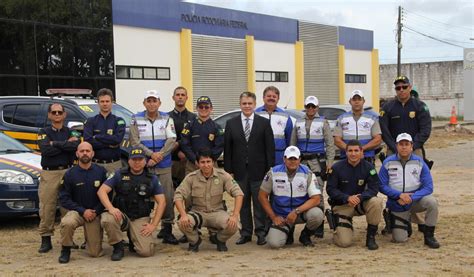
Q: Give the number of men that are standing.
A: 10